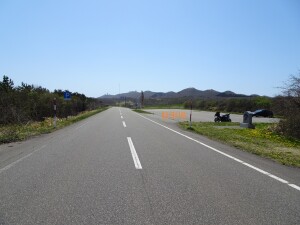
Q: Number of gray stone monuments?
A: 1